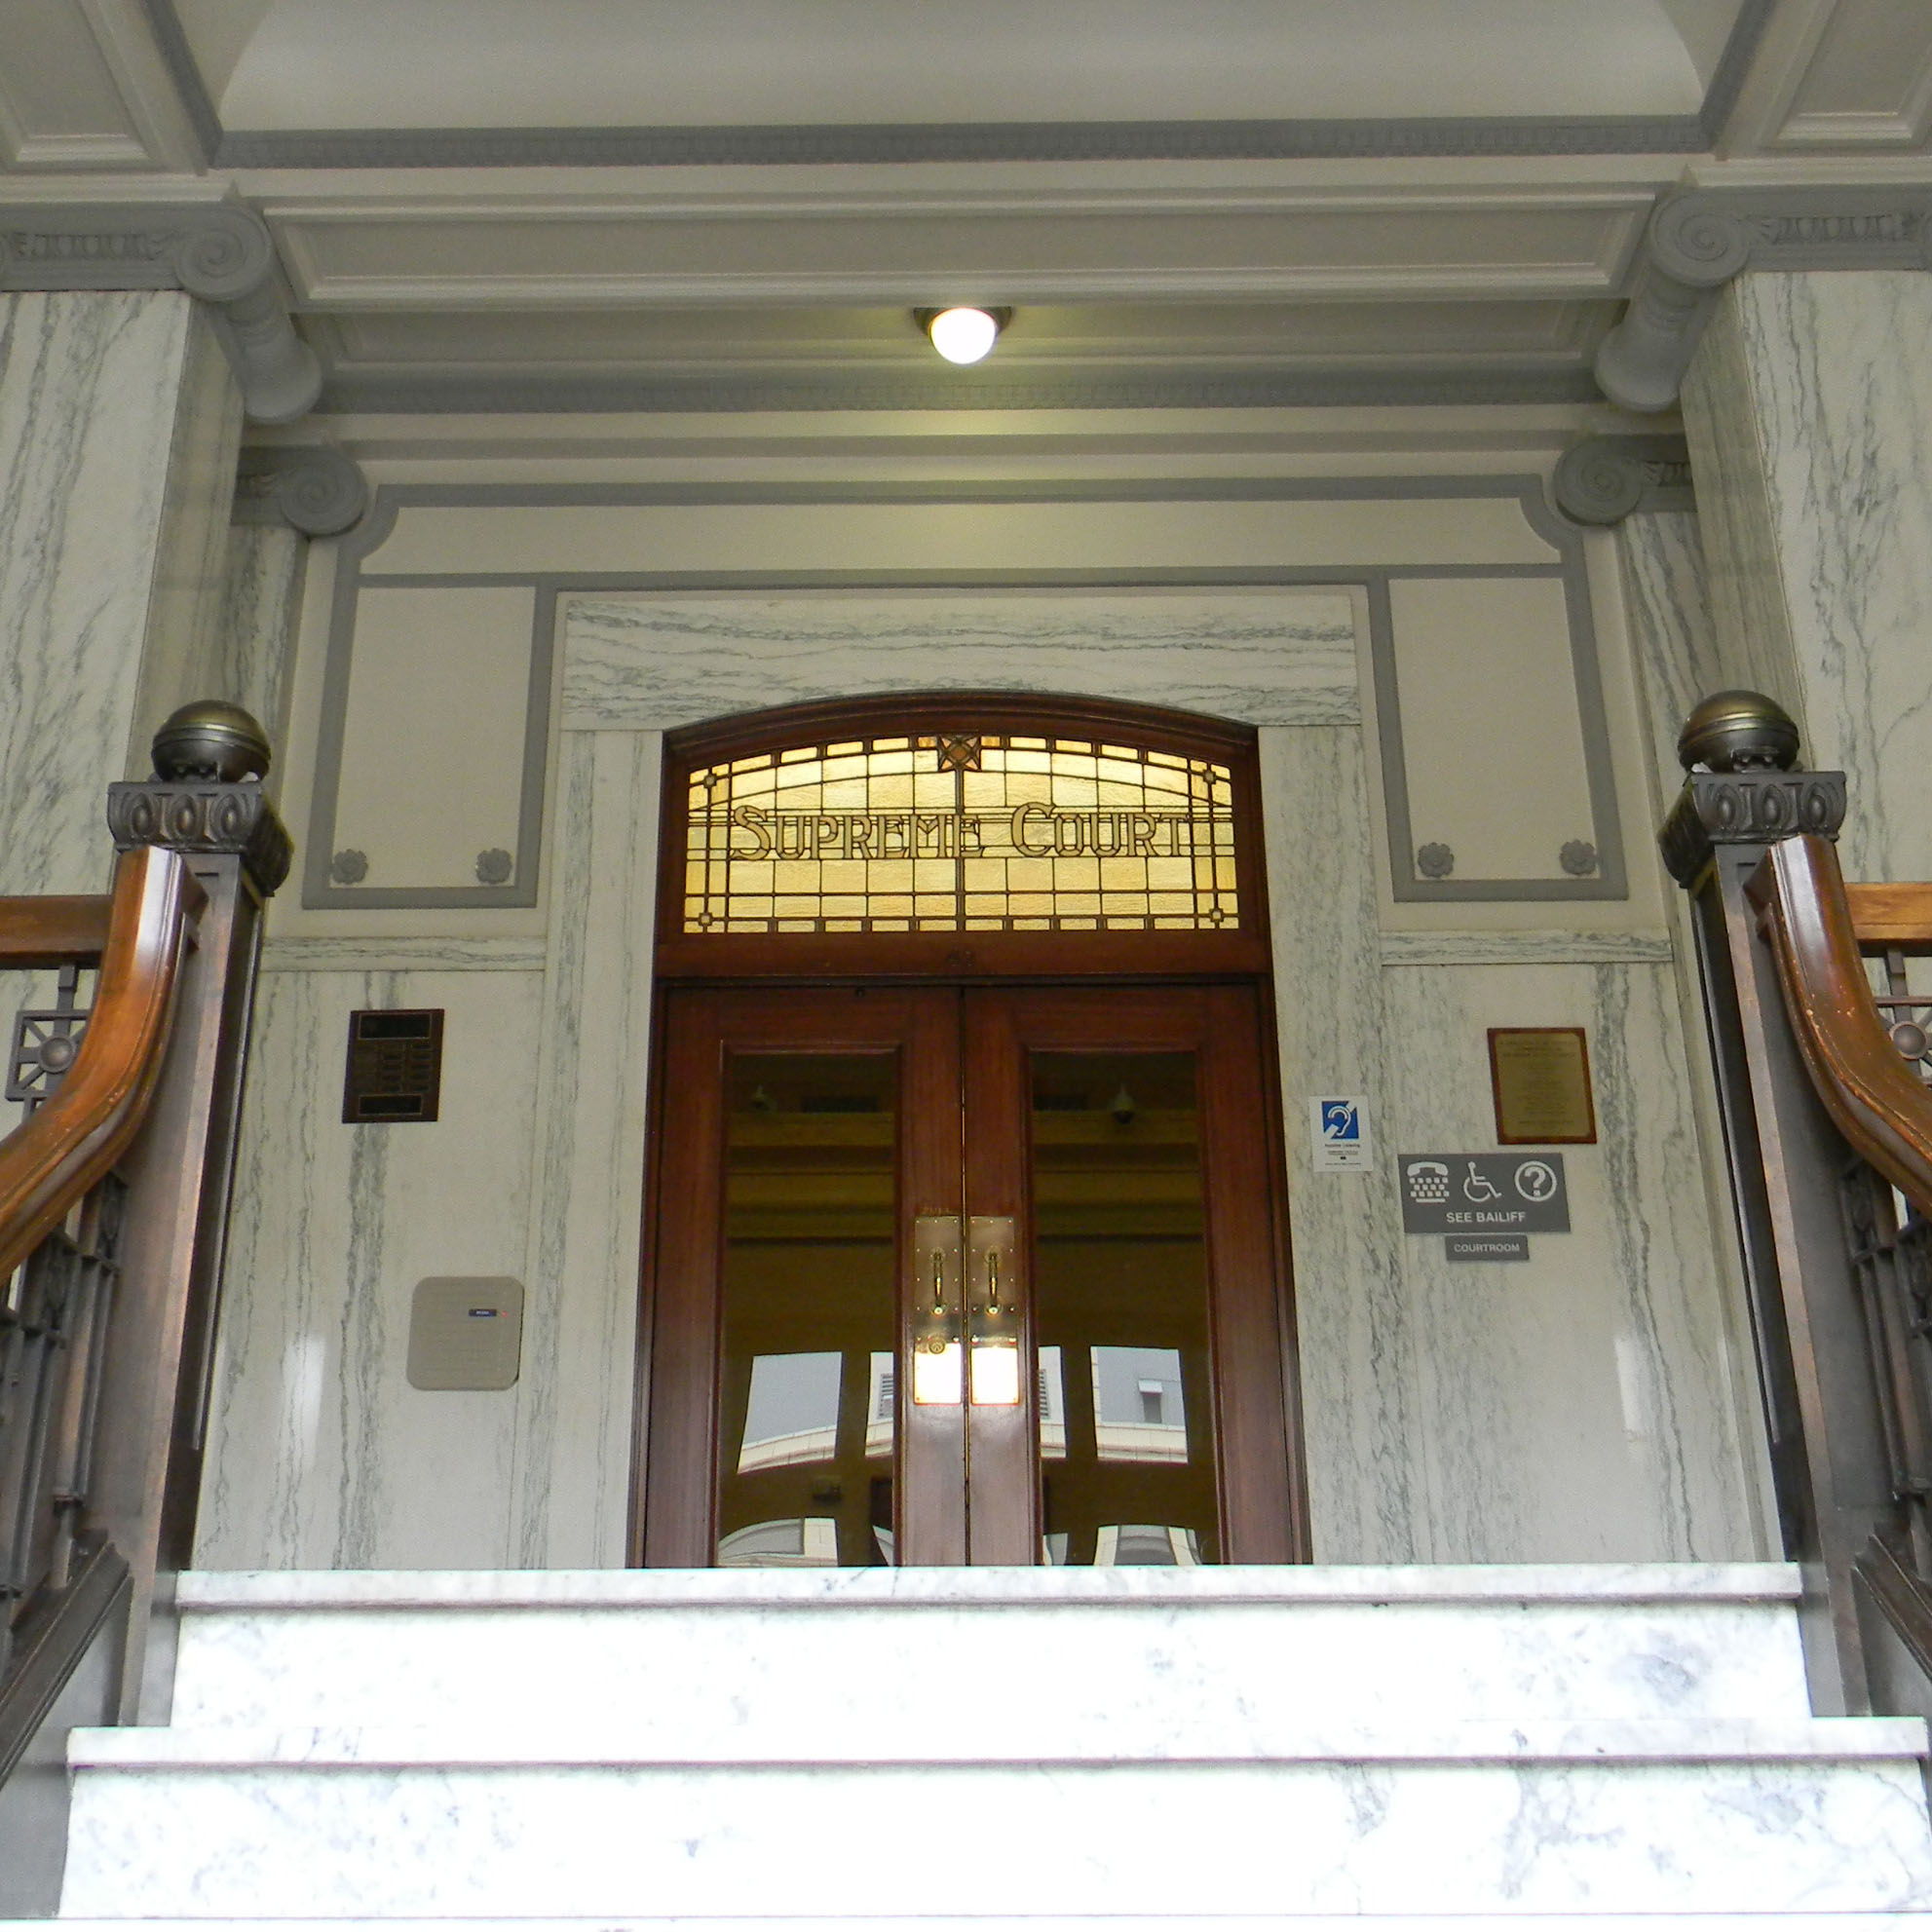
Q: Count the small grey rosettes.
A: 4